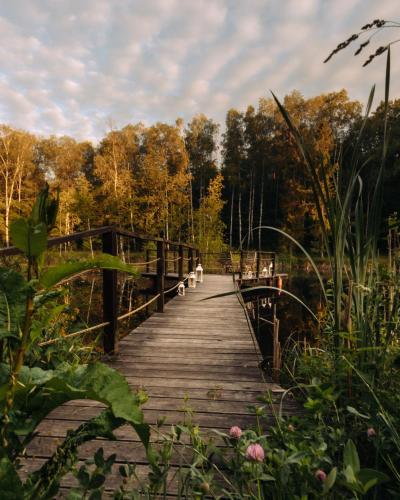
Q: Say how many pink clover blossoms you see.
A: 4